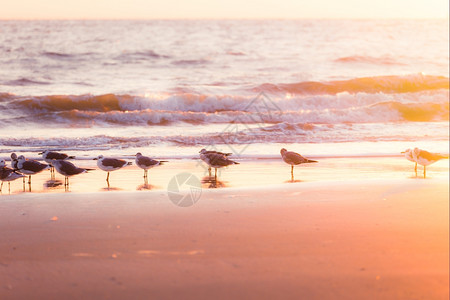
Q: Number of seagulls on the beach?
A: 12